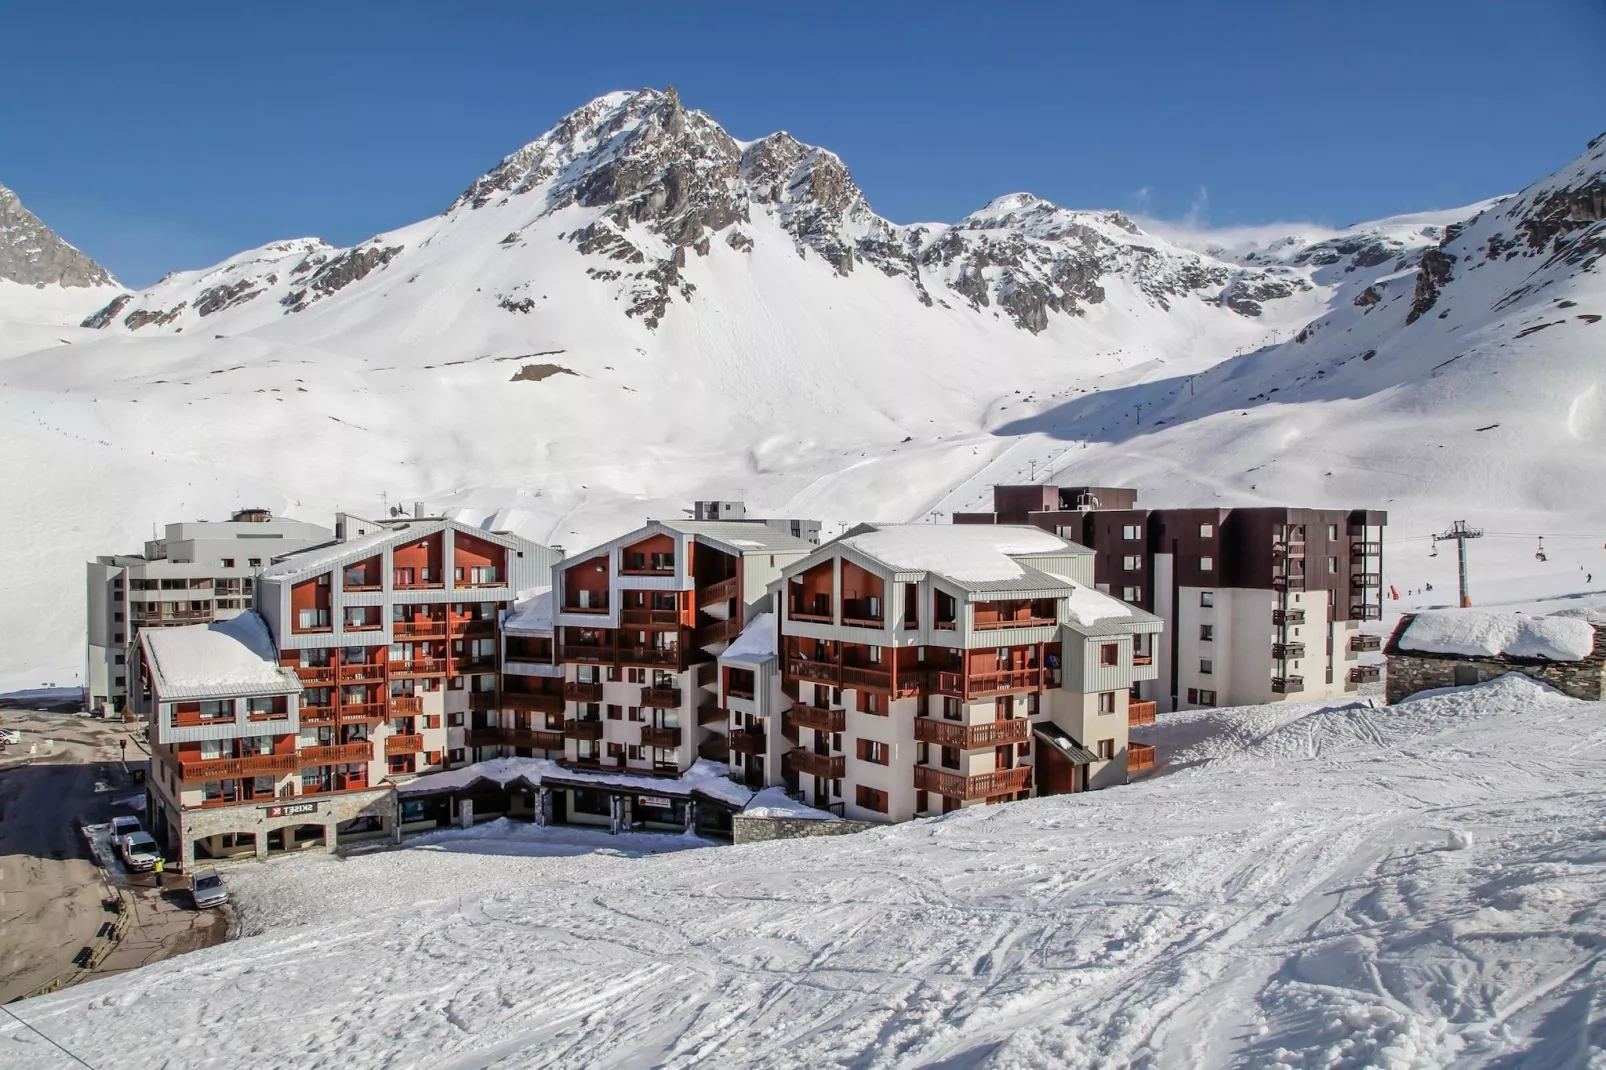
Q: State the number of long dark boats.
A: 0